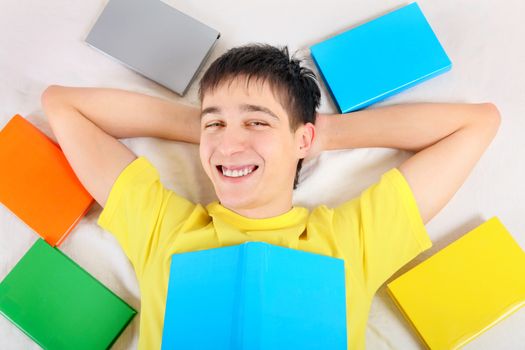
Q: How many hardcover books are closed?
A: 5